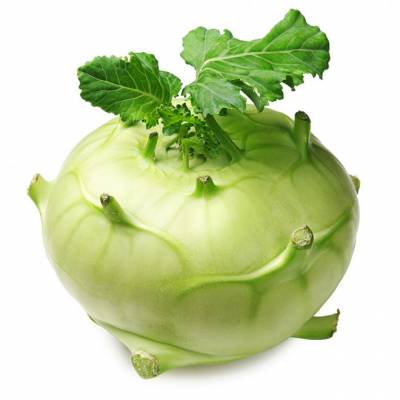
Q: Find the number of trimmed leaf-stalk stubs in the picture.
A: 9